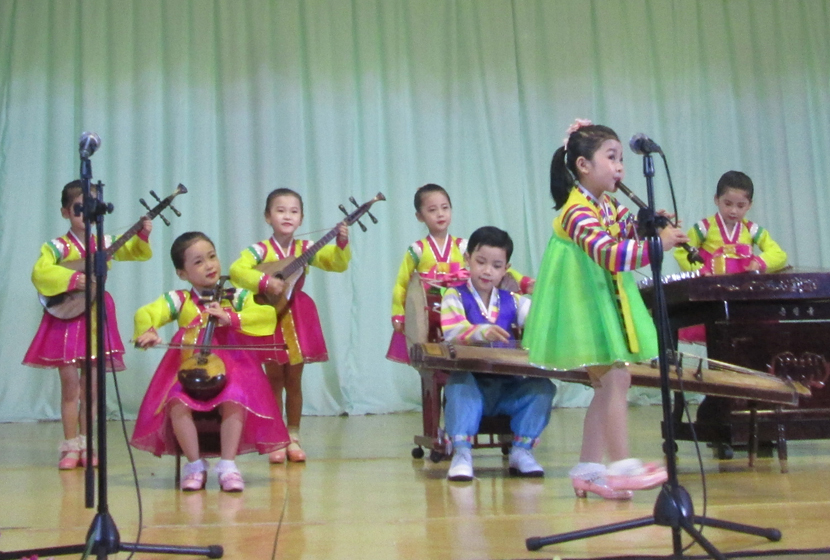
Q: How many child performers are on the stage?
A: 7